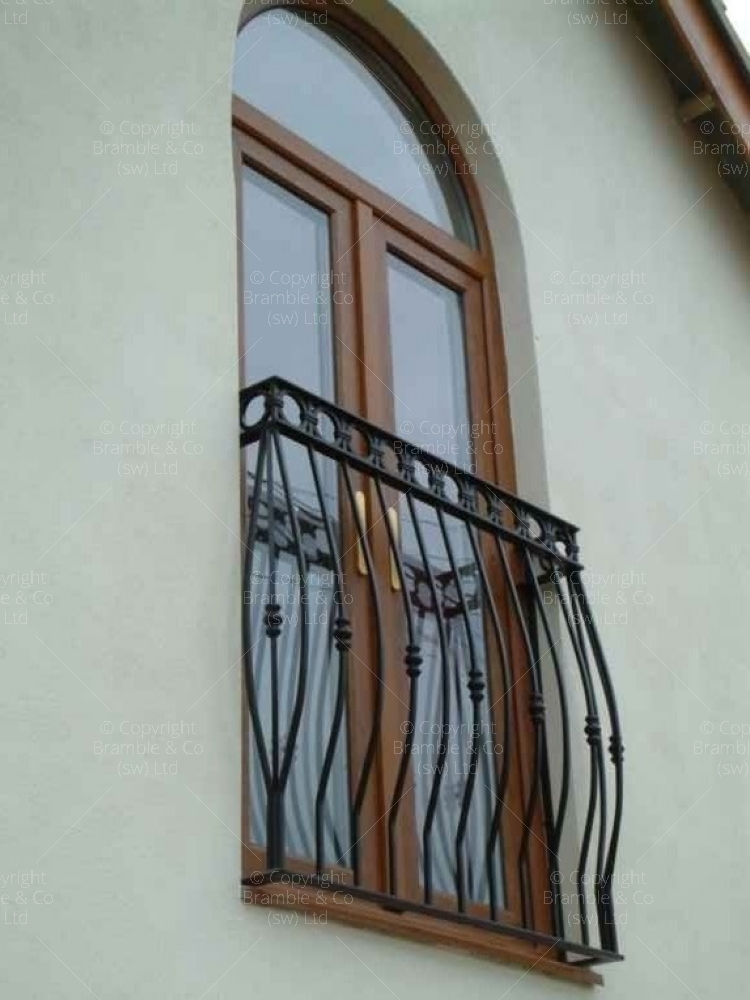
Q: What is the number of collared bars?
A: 7